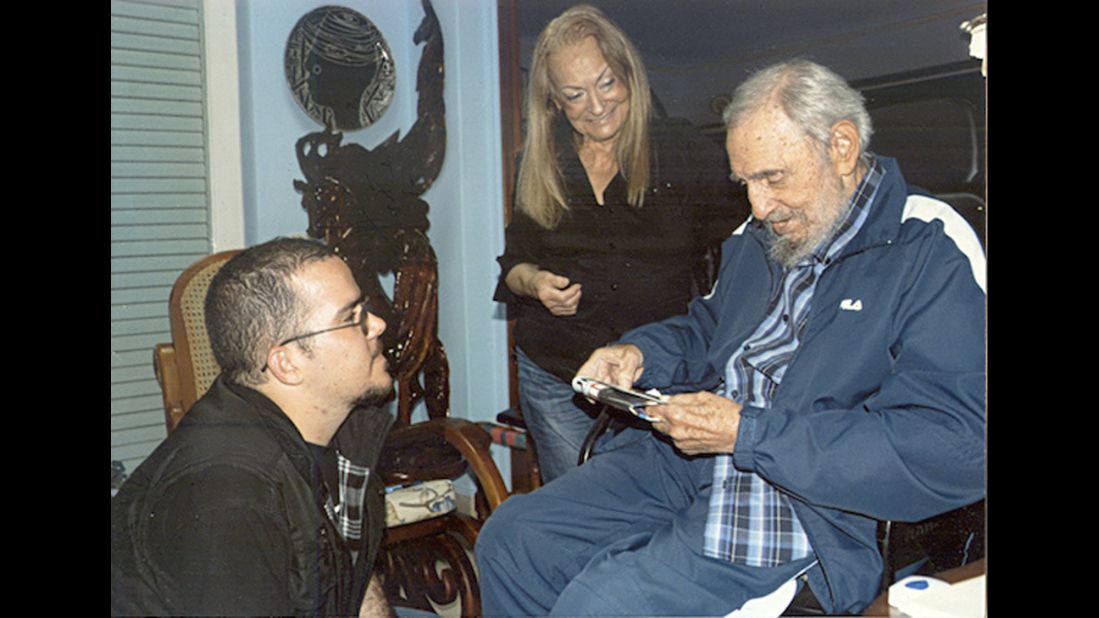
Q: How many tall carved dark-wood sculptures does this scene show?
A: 1